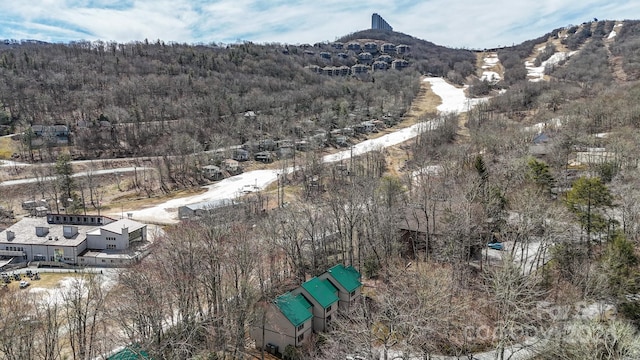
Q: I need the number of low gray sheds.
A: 1